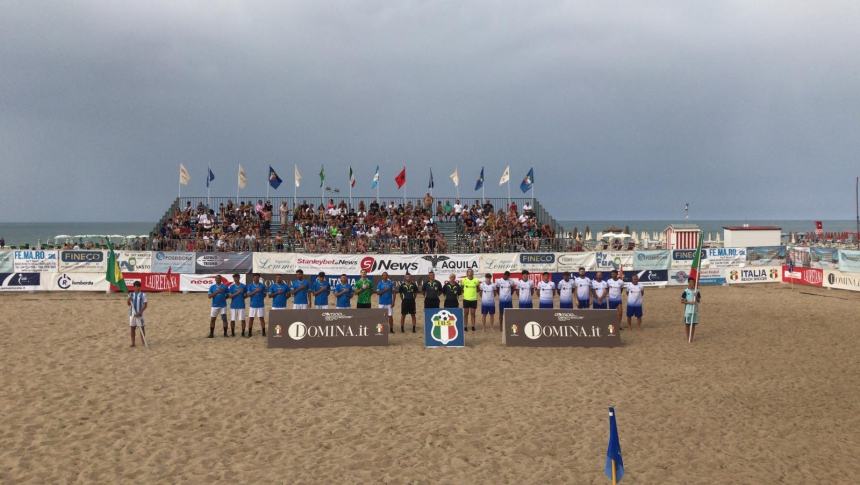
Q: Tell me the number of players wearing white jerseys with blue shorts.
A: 9